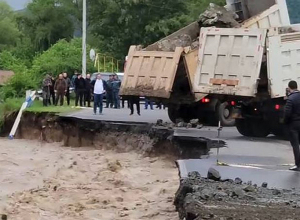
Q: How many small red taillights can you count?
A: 3